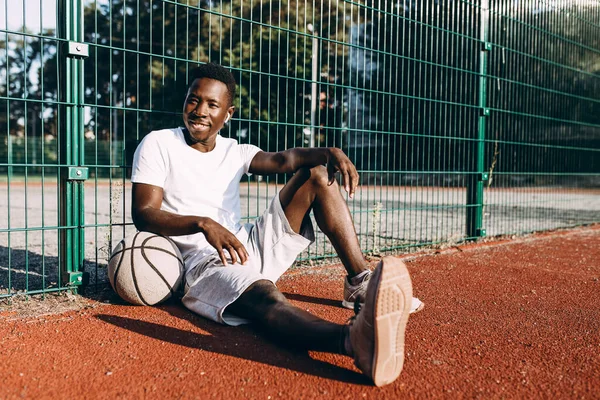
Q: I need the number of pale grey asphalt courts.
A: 1